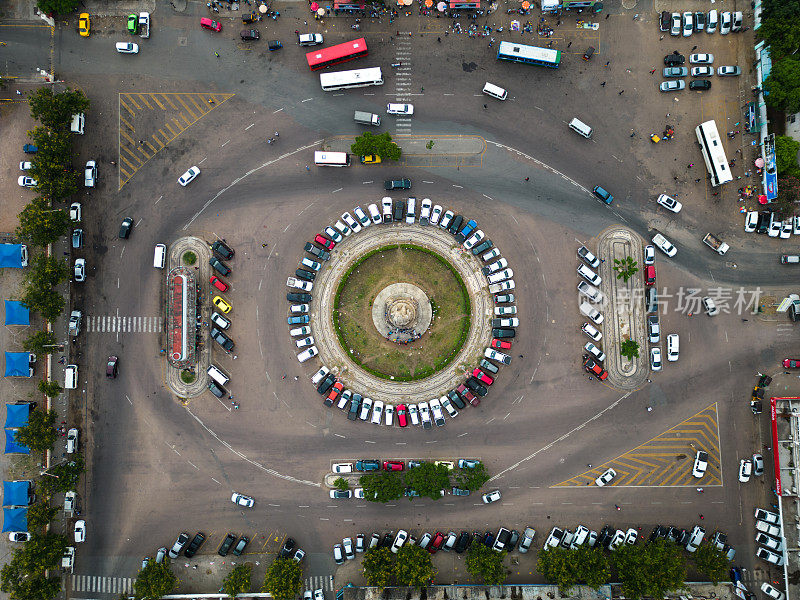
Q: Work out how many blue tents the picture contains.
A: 7